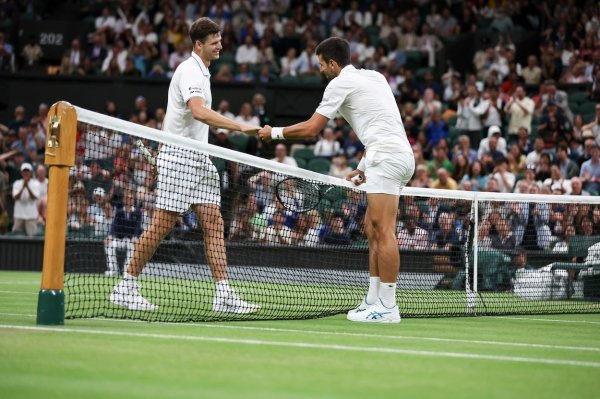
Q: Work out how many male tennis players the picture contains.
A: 2